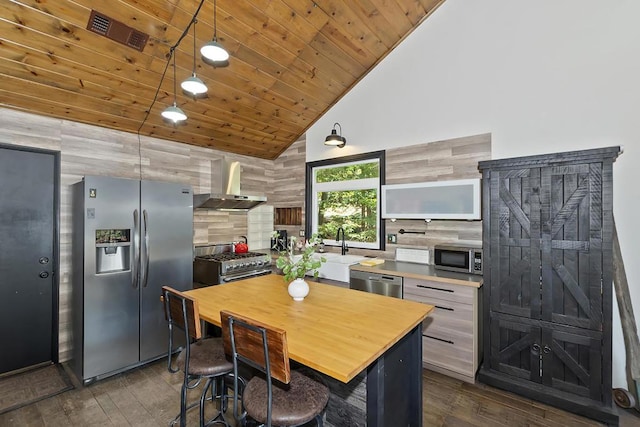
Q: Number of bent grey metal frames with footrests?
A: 2